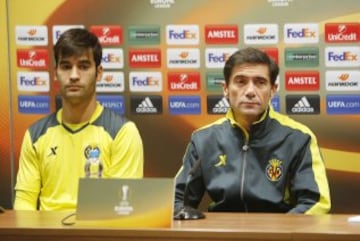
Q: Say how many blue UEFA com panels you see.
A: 3